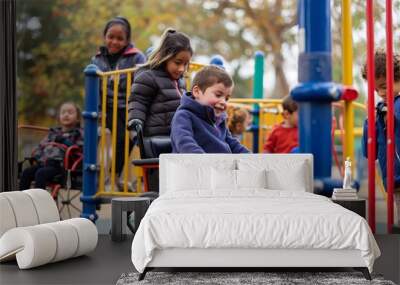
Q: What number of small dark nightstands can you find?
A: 2